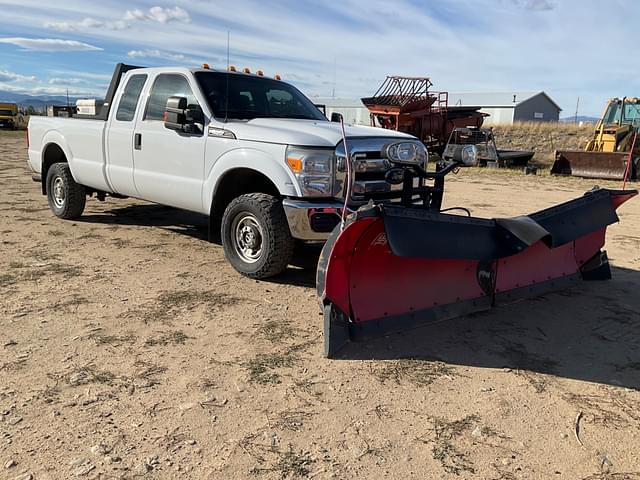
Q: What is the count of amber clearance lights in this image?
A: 5